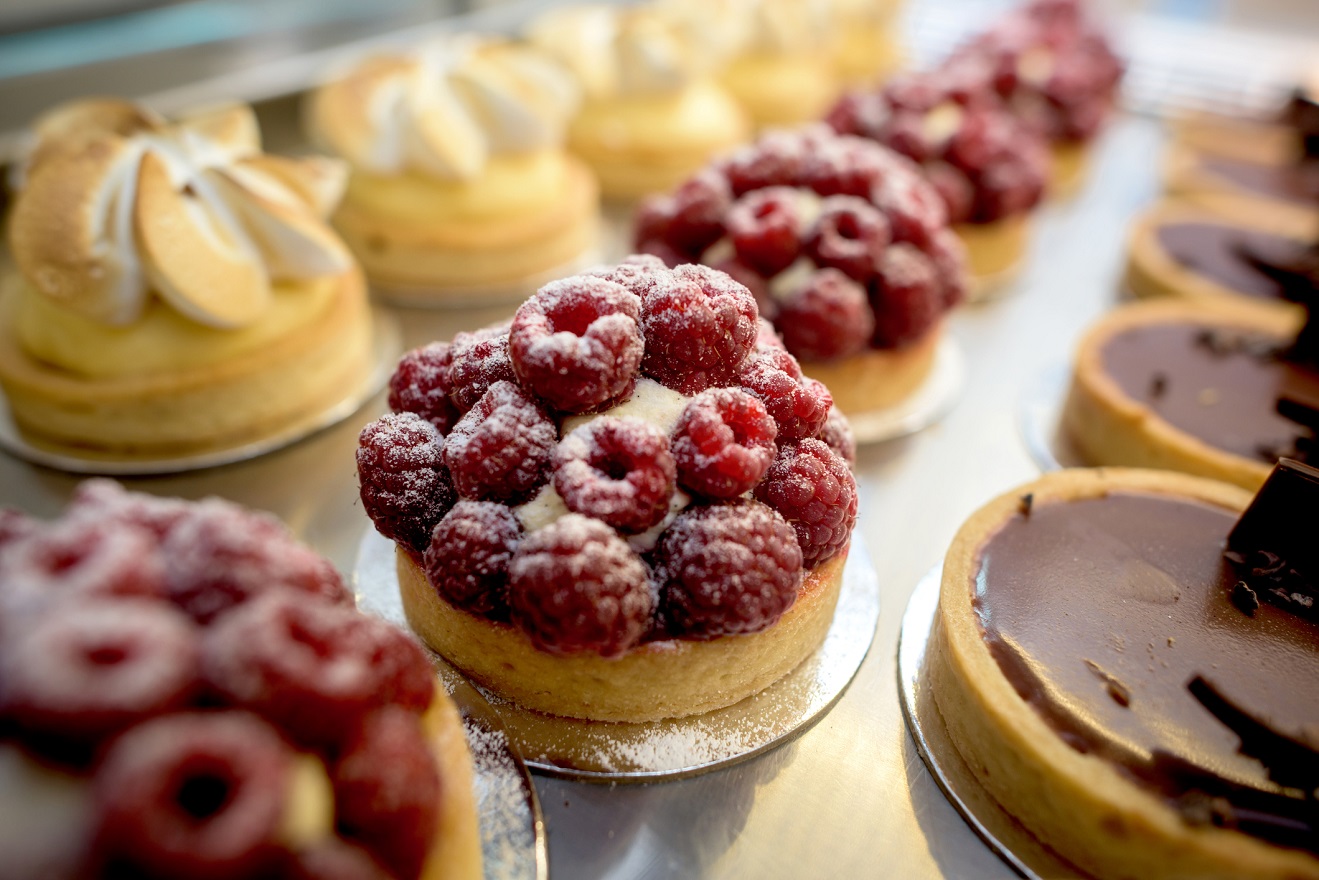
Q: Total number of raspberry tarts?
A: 5